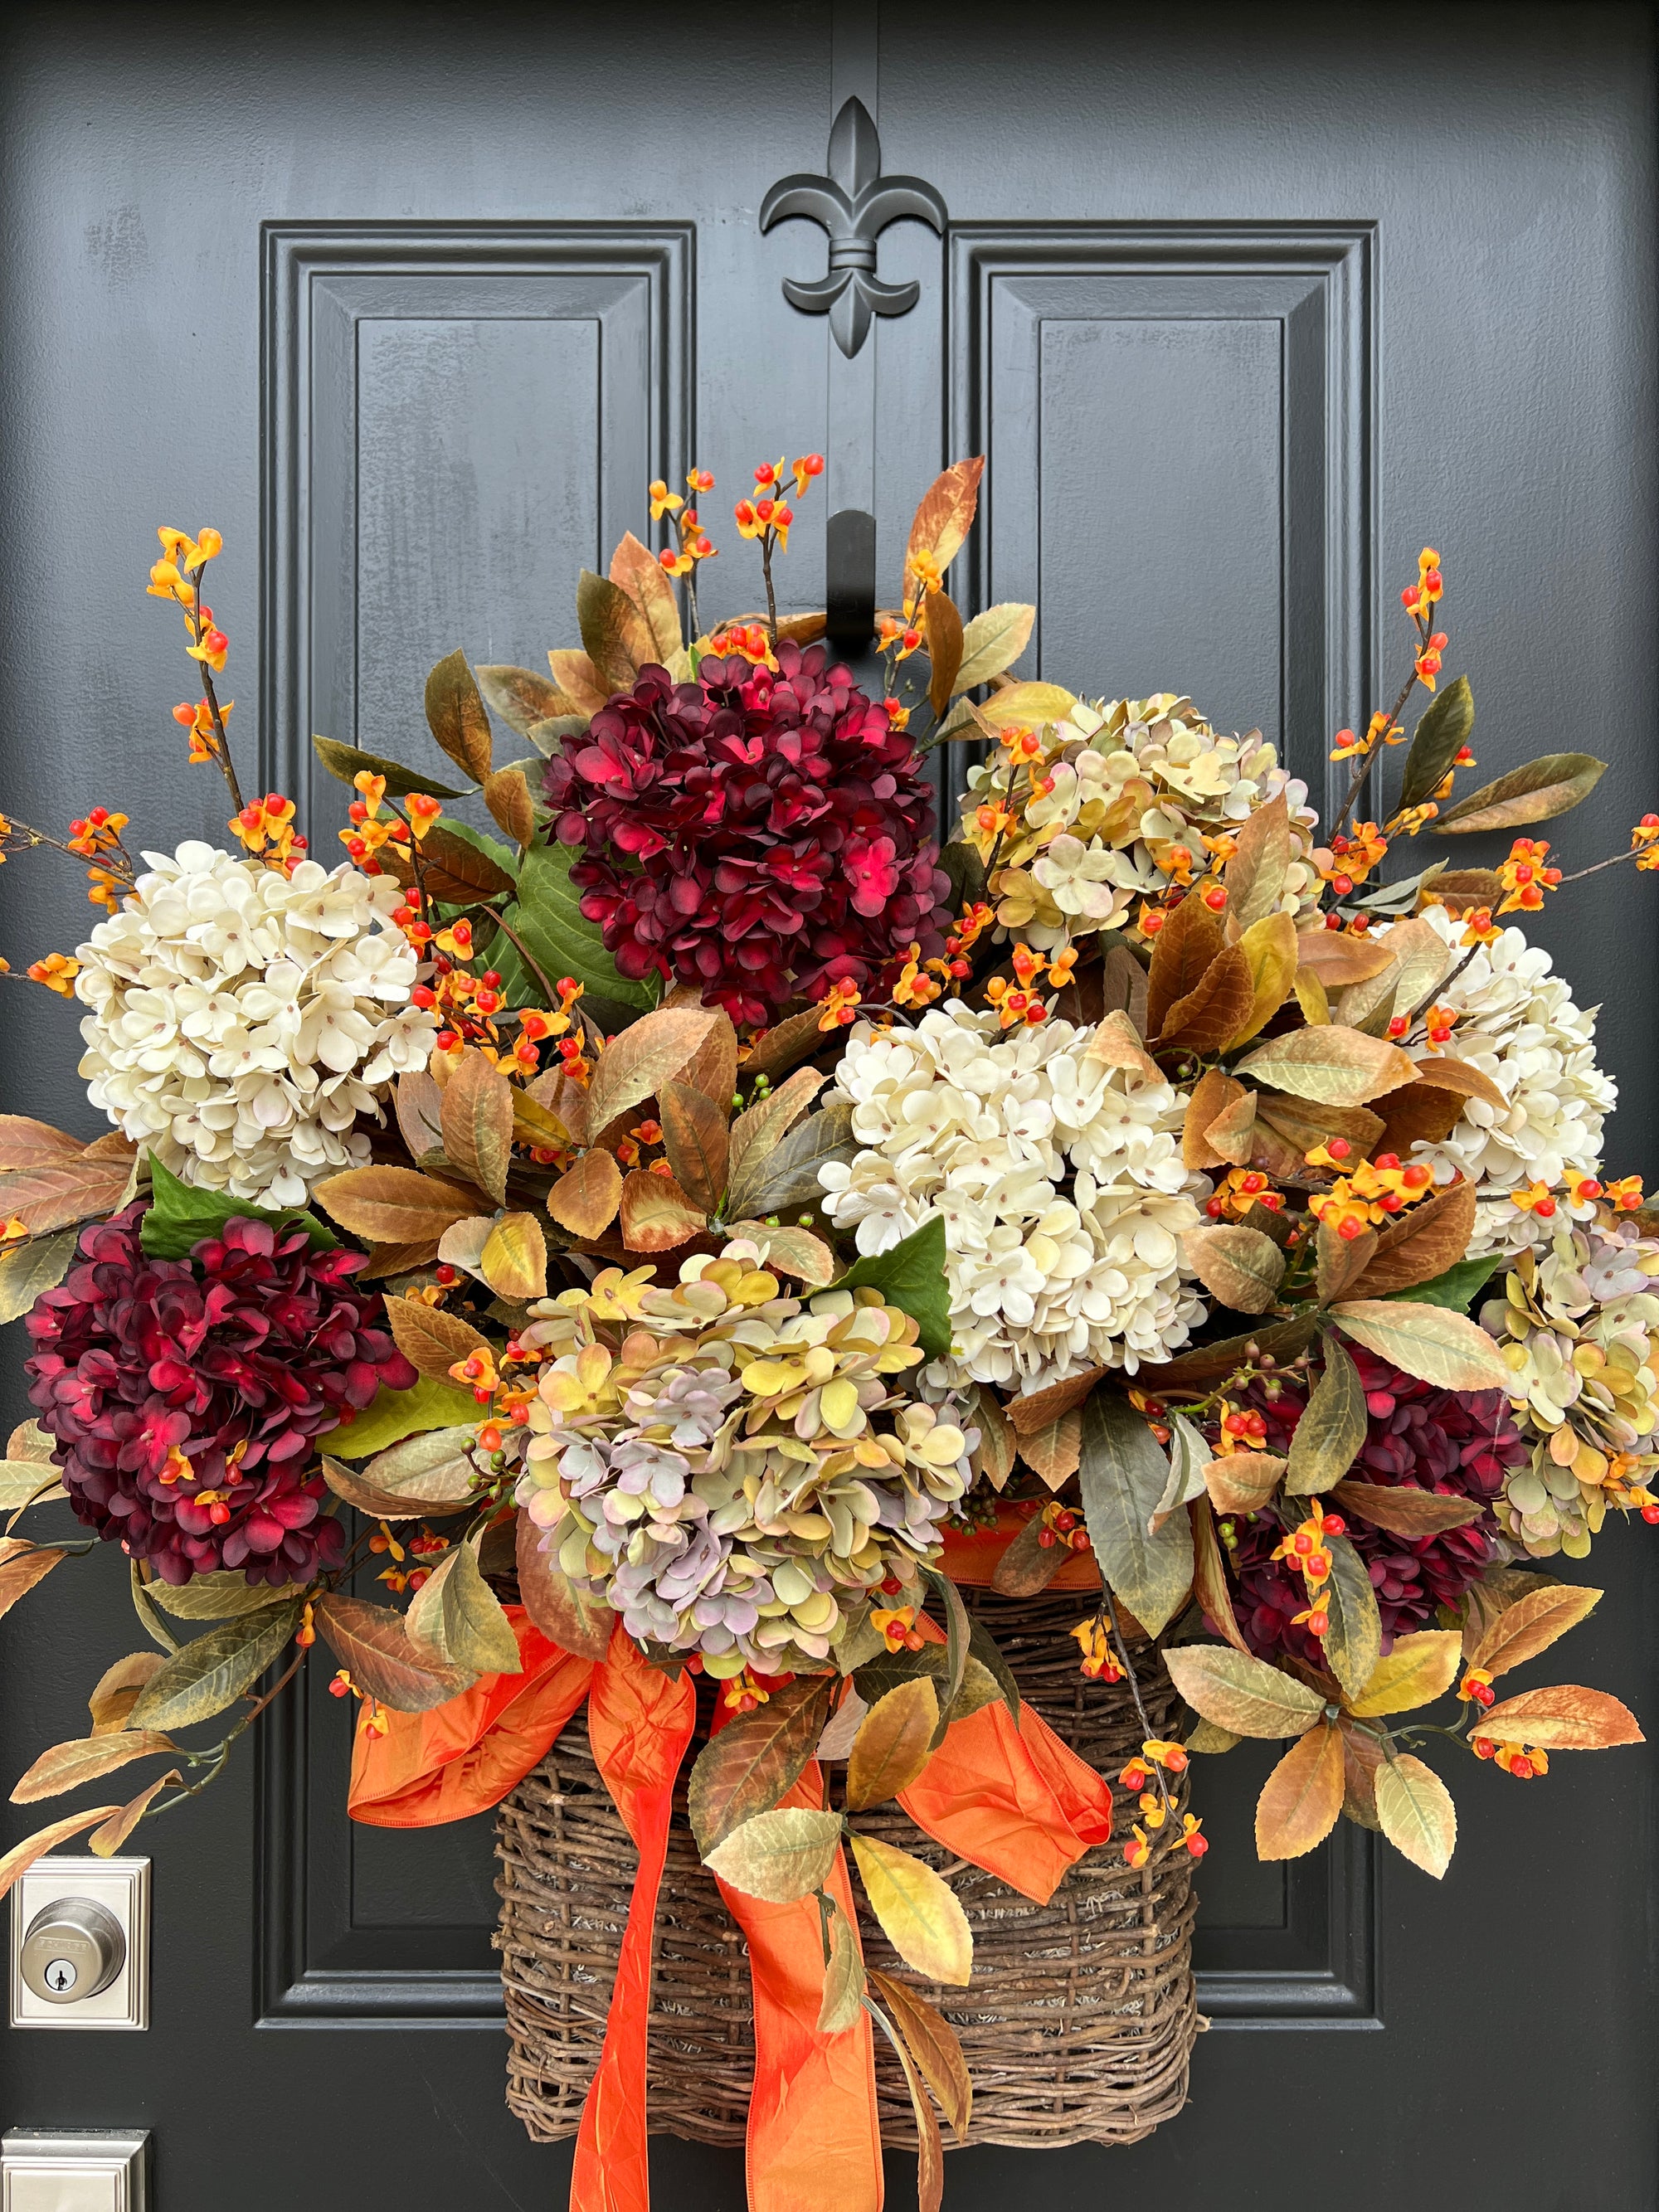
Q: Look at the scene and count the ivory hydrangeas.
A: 3